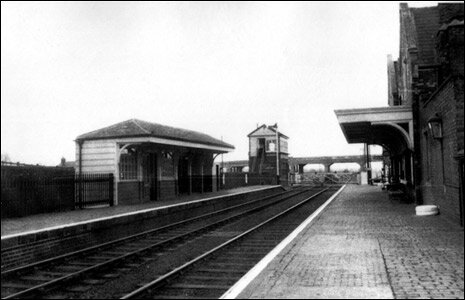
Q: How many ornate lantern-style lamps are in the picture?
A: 1